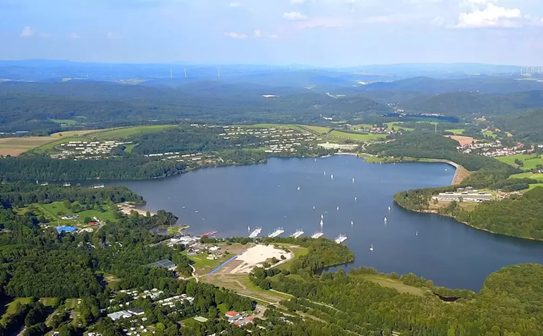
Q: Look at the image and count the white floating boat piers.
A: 5